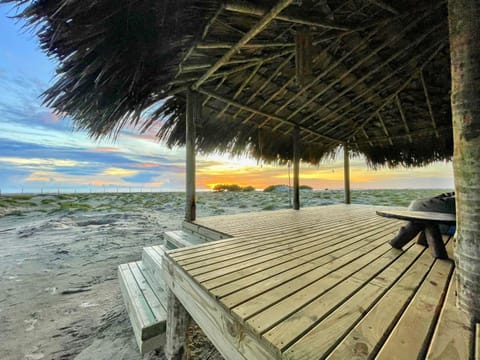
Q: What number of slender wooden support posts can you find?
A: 3